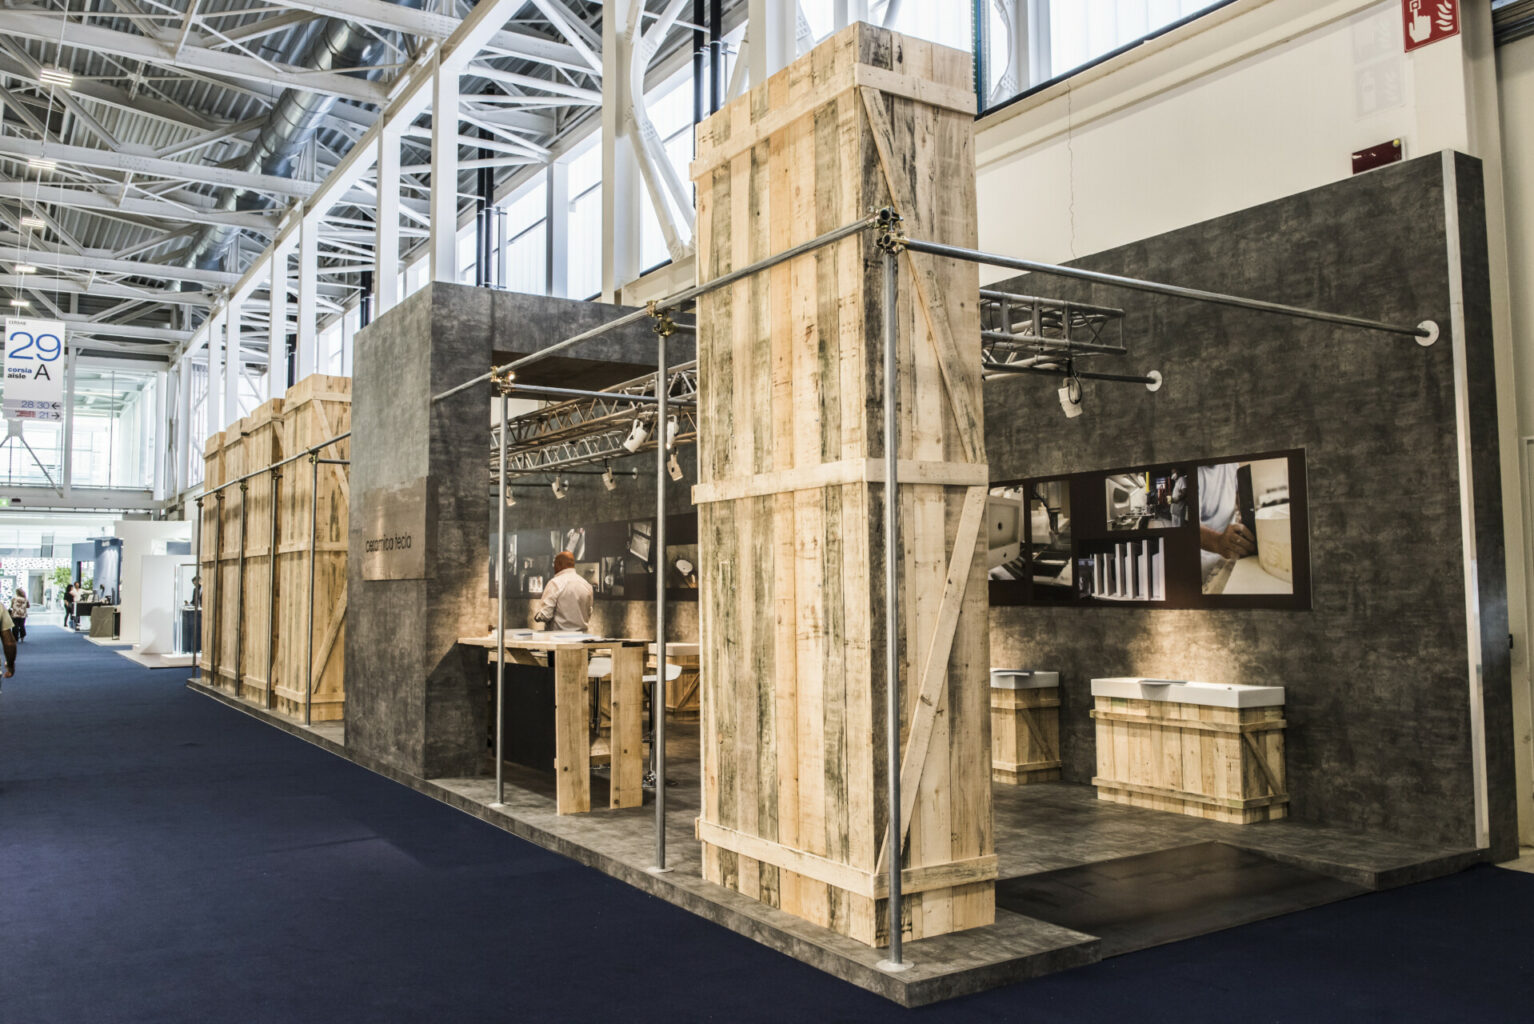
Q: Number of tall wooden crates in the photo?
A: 5